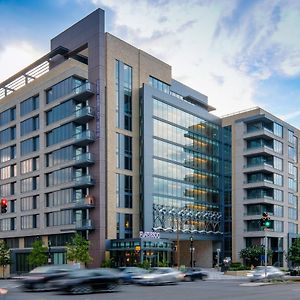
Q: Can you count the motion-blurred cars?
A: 6